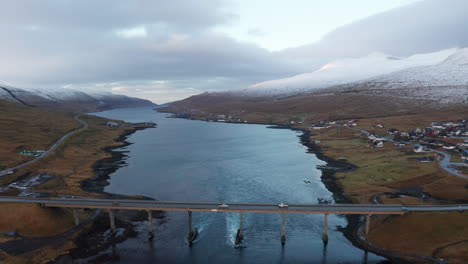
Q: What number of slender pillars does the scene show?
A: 8